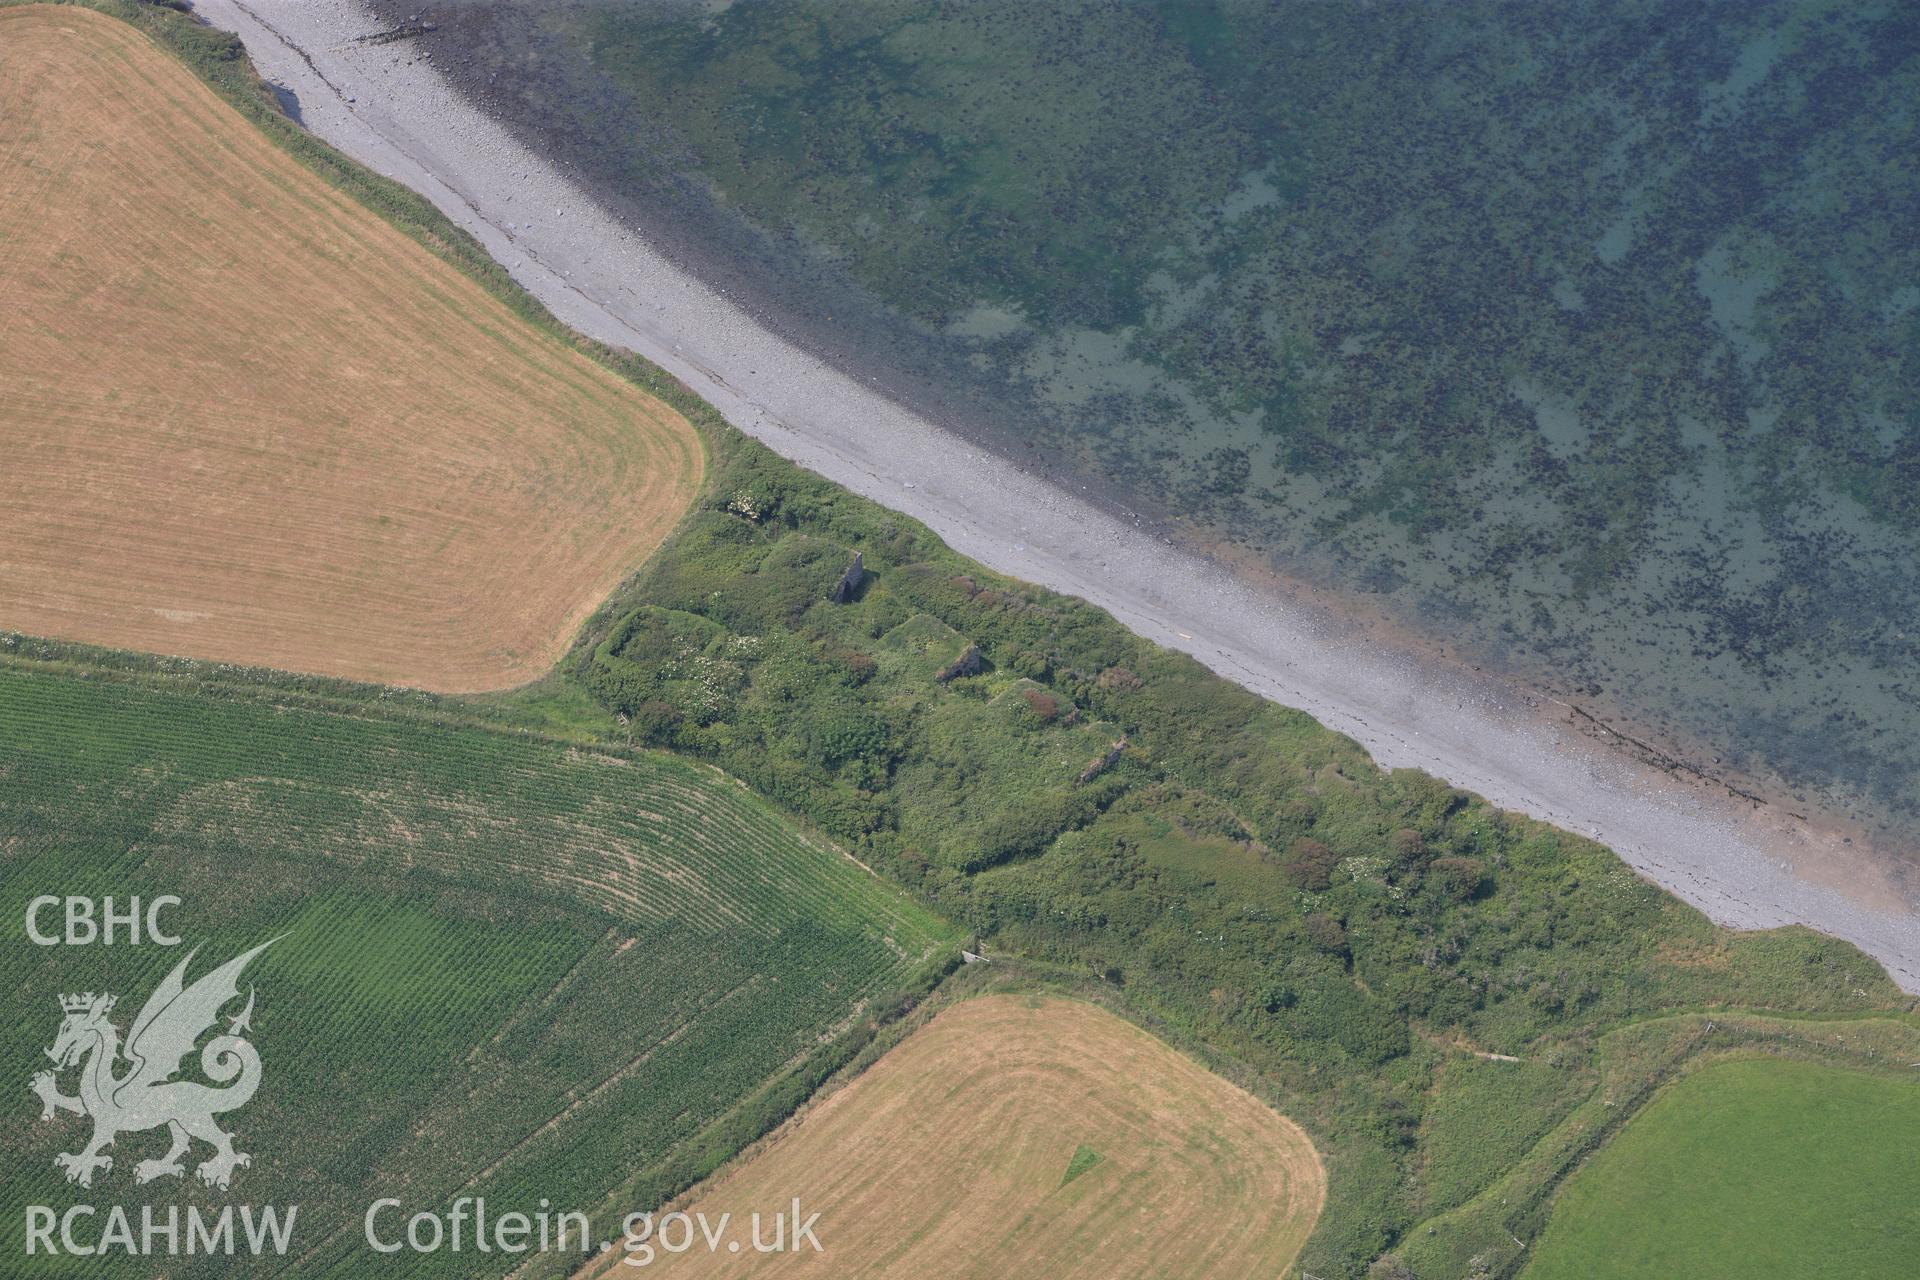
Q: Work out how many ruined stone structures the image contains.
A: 4